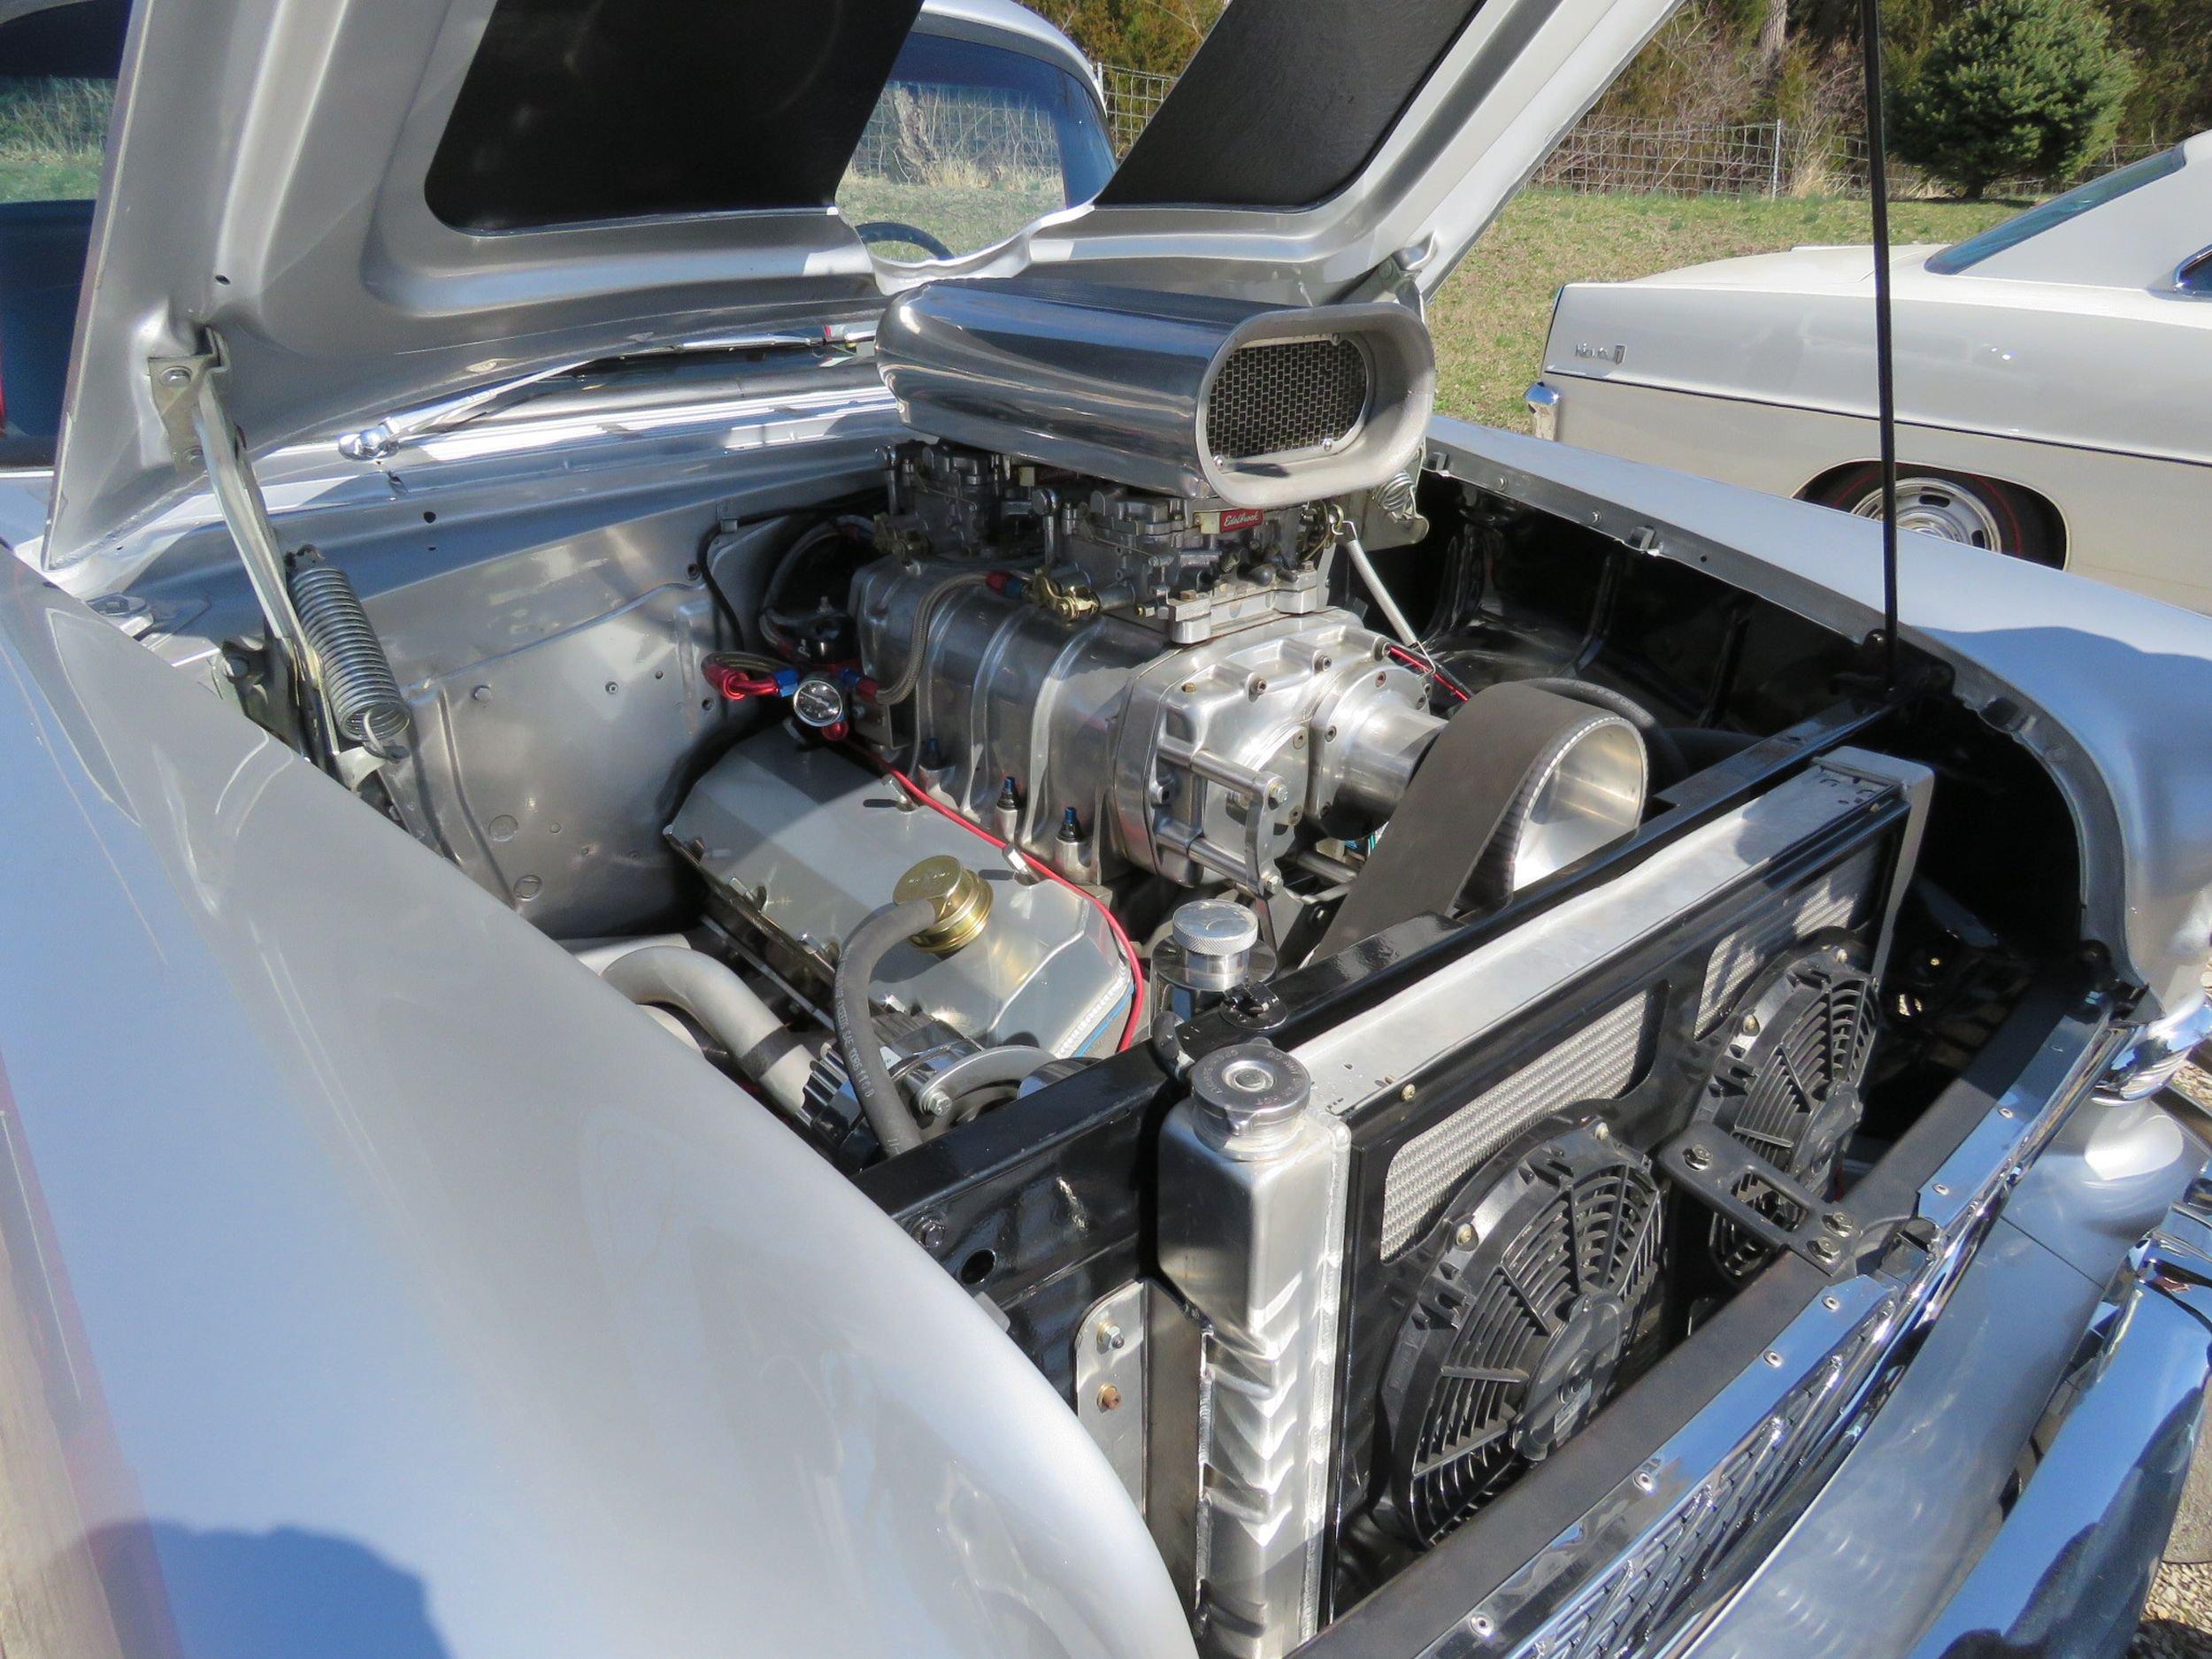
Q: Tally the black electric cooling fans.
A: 2